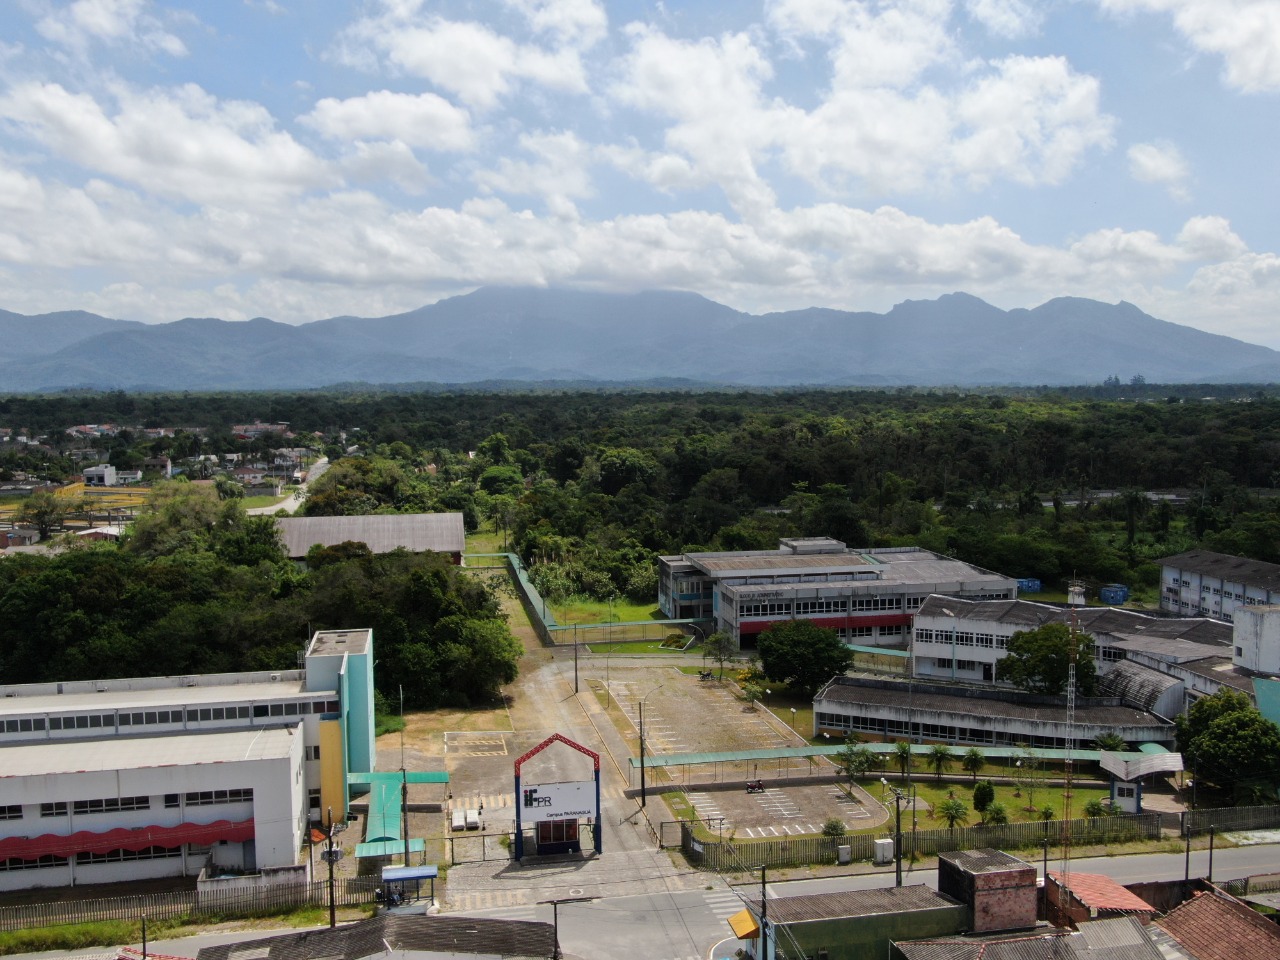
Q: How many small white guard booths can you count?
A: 1